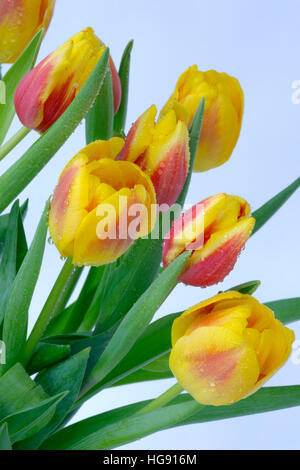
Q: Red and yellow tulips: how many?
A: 7